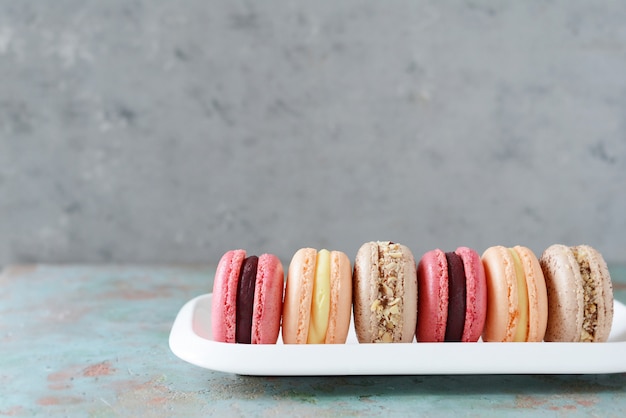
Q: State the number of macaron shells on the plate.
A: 12